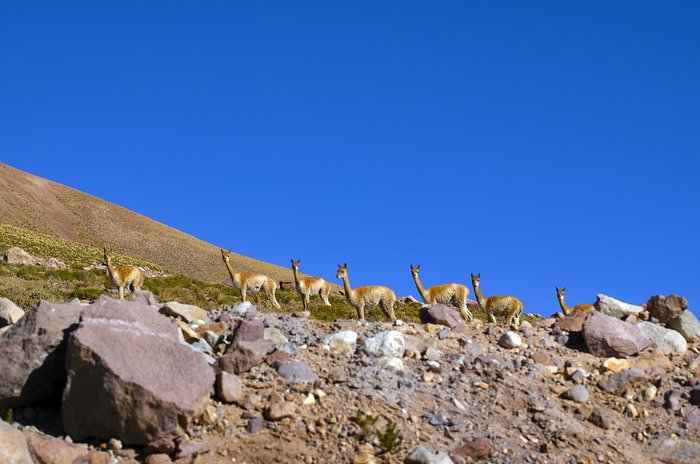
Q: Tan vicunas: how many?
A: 7